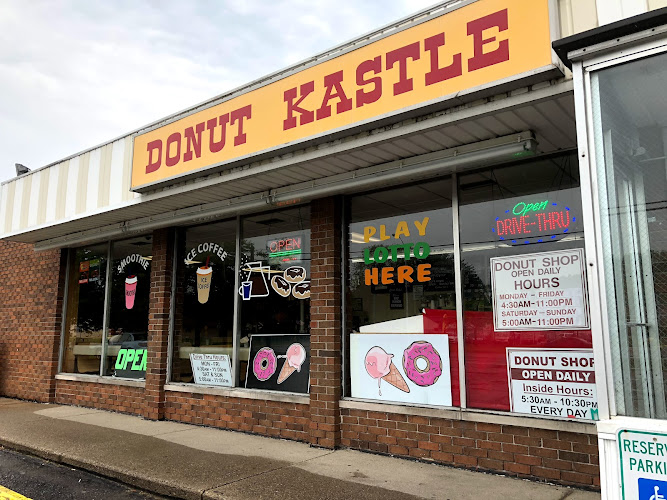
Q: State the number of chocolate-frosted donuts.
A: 3